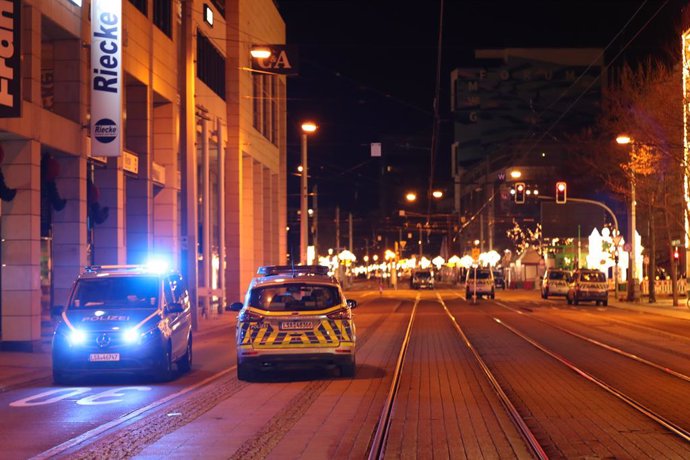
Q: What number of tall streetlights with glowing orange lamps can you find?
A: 6